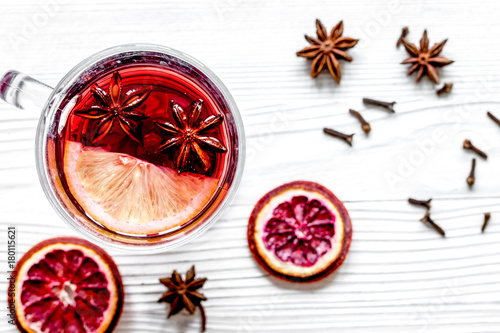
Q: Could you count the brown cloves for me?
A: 11